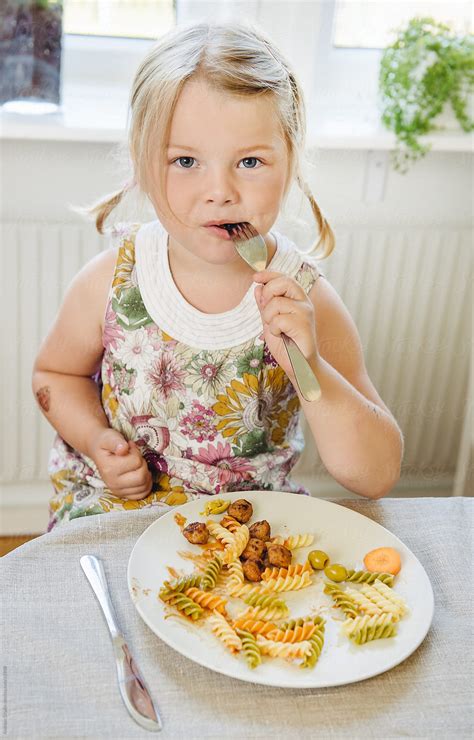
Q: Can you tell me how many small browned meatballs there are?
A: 6